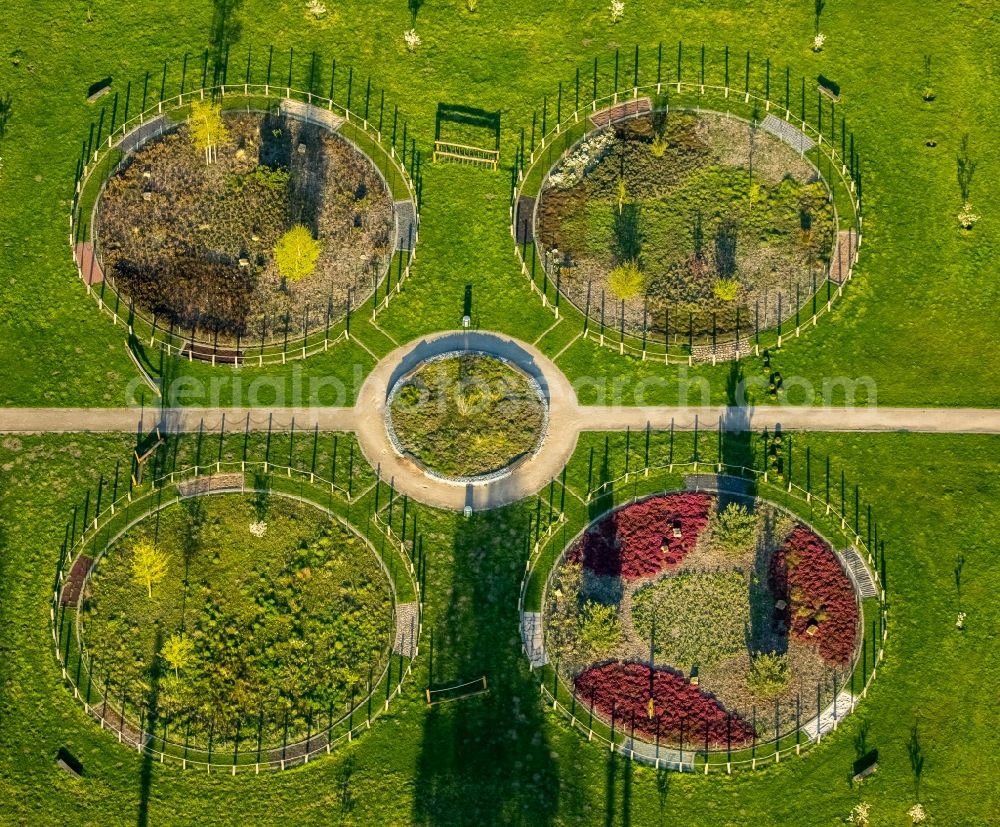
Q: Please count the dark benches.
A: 4